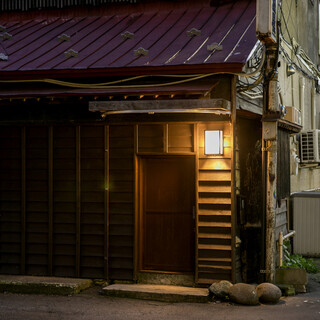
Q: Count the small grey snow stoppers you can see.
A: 9